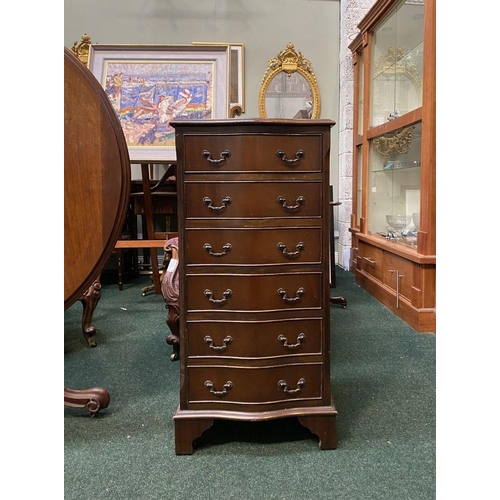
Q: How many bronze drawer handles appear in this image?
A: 12